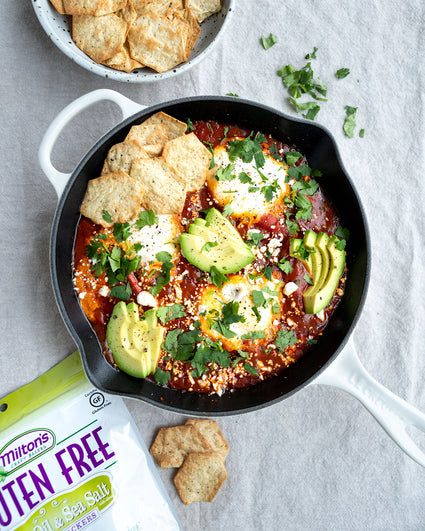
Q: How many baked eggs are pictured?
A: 3